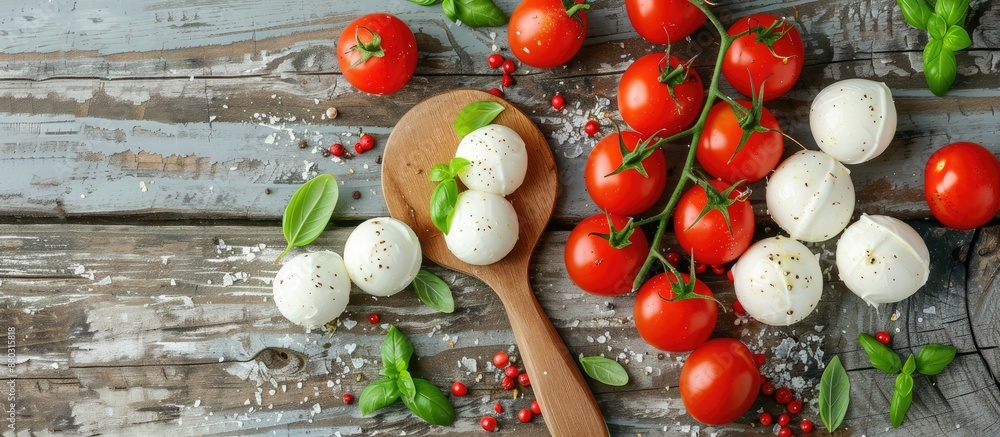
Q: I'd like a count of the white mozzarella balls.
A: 8